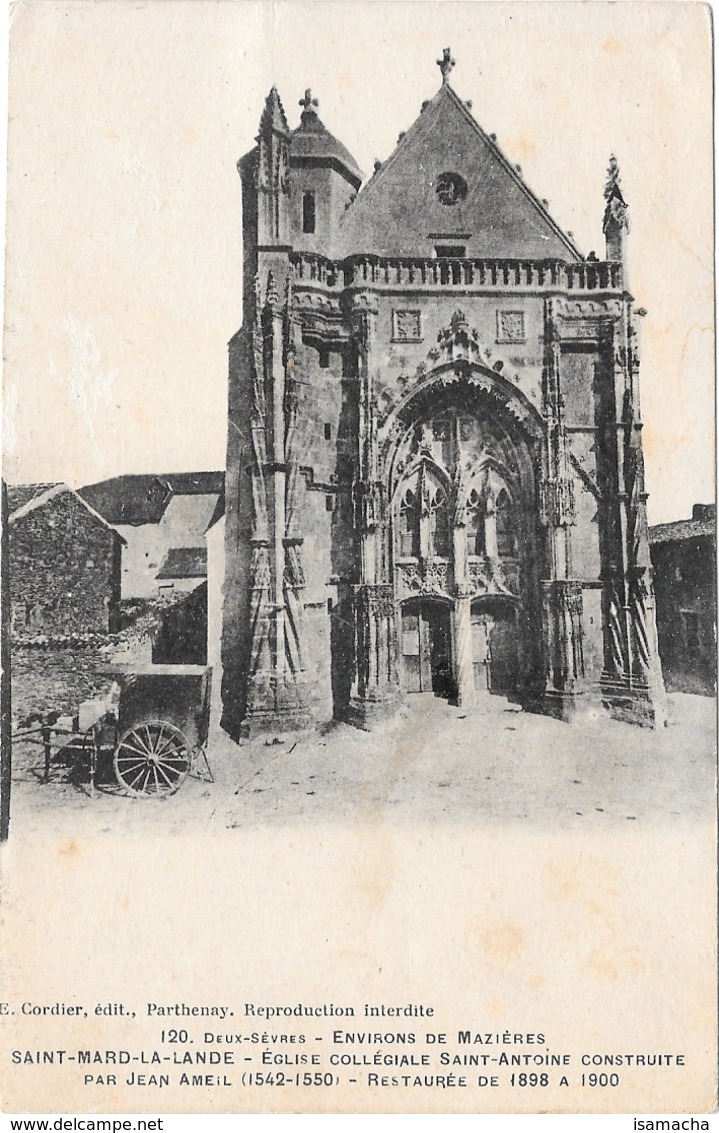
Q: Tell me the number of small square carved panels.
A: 2